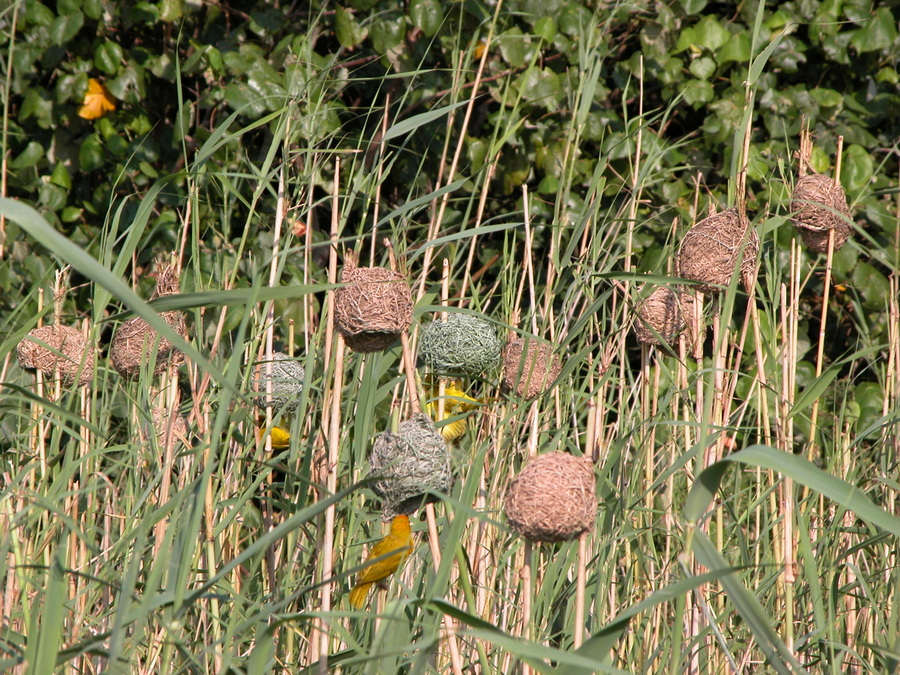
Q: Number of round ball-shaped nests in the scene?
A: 11